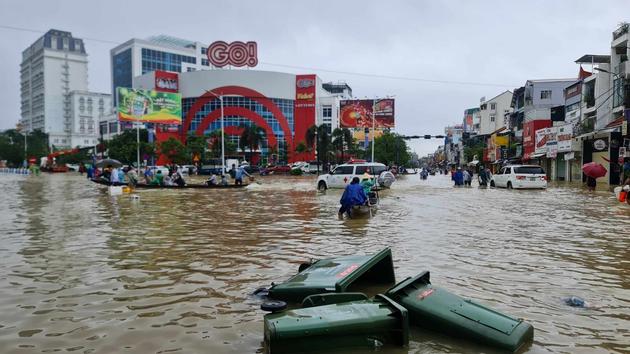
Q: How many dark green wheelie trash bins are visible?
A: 3